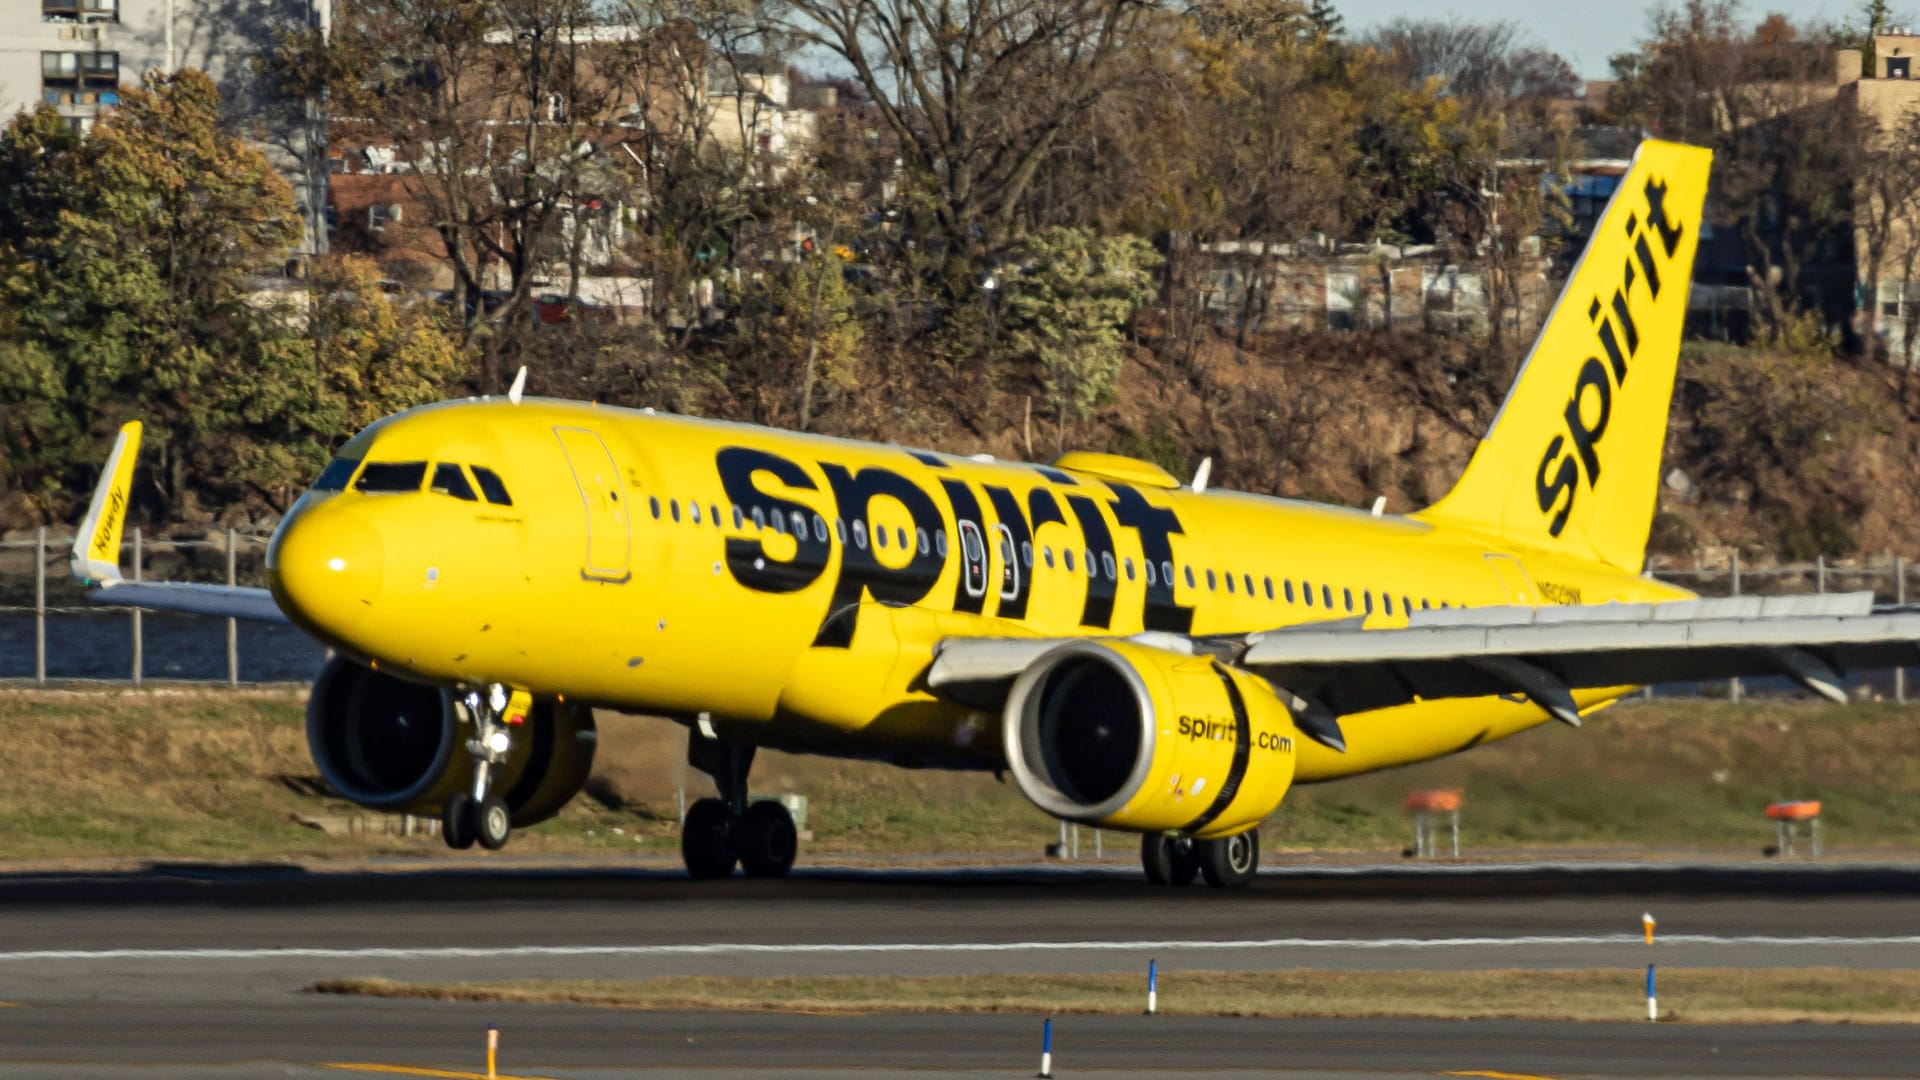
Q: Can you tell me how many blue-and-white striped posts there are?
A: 3